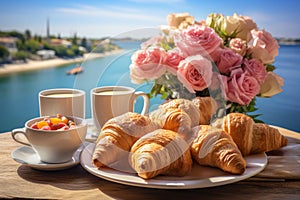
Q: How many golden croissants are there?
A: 6